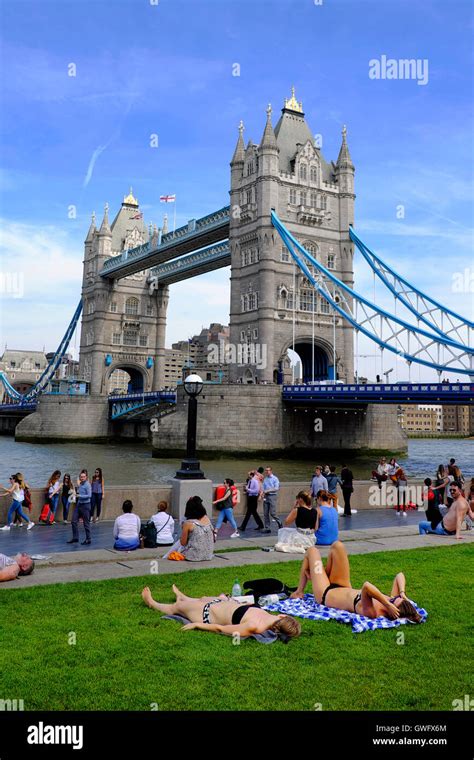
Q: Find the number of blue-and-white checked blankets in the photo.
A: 1